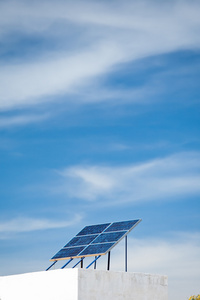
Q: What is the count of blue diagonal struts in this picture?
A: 4